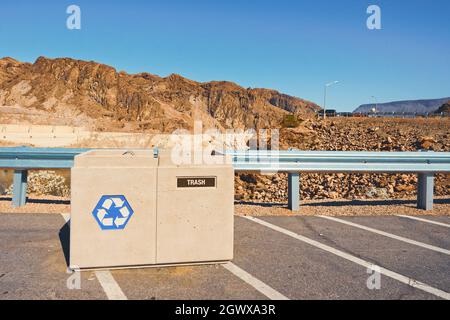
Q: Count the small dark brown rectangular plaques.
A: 1